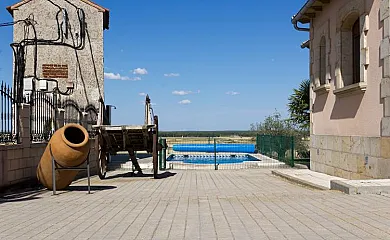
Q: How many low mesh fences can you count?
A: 1